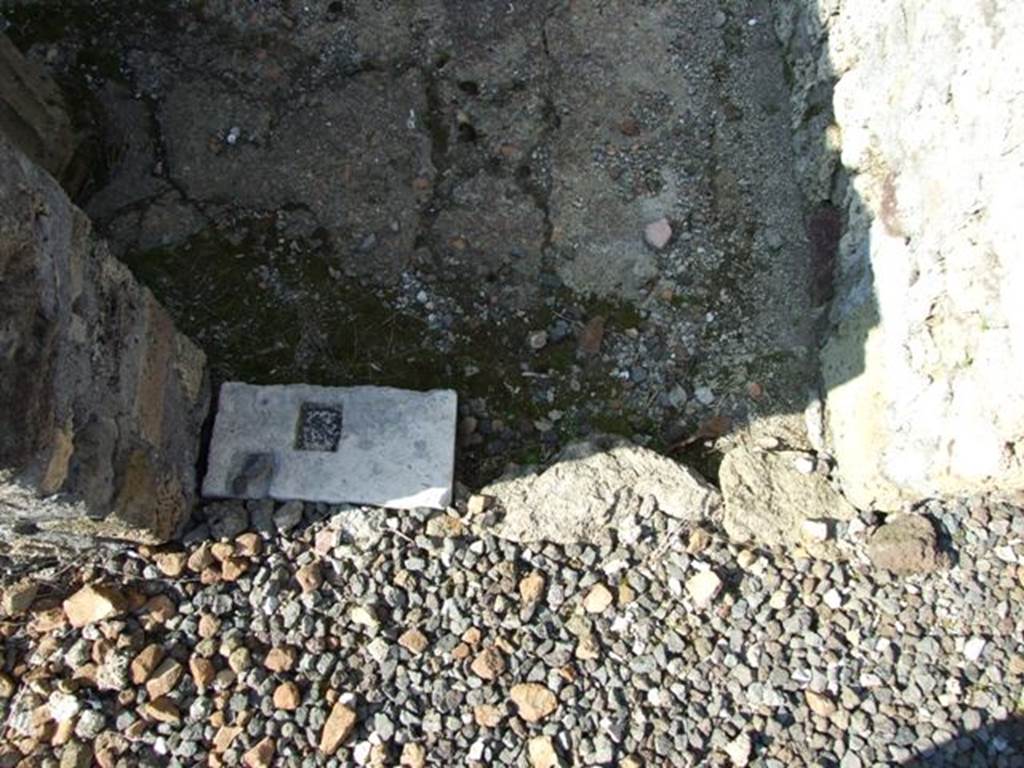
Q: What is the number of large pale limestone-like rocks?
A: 2